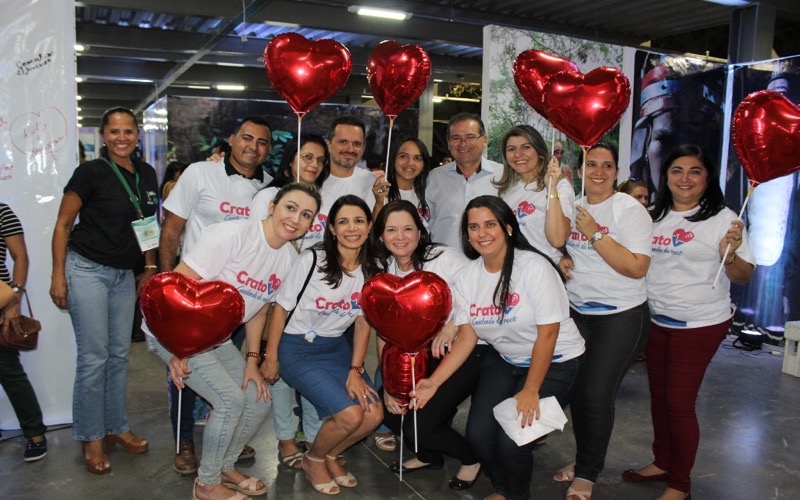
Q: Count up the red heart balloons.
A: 8